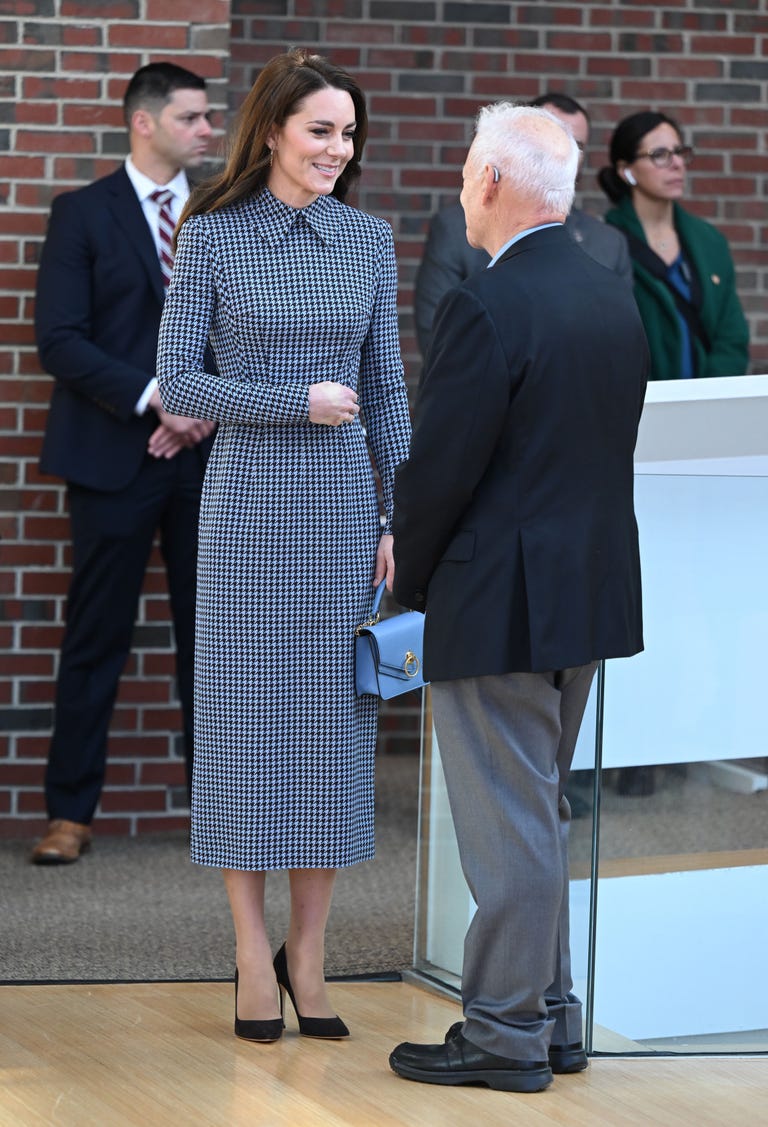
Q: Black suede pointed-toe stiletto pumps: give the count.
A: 2